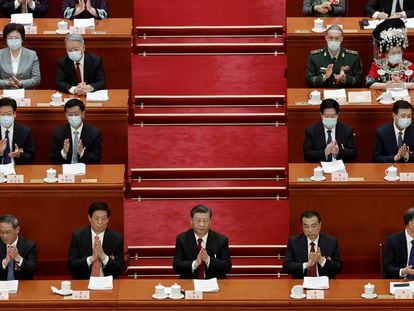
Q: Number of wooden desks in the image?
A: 7